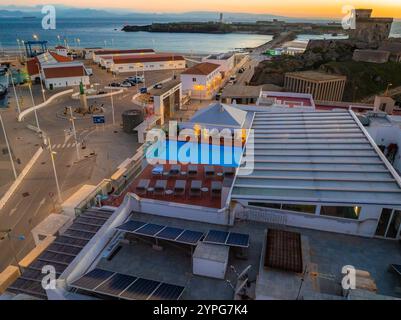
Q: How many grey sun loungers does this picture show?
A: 10